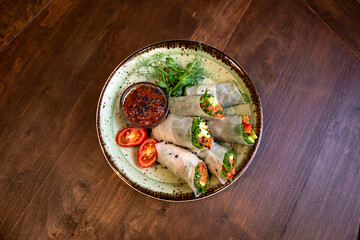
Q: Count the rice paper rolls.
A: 6